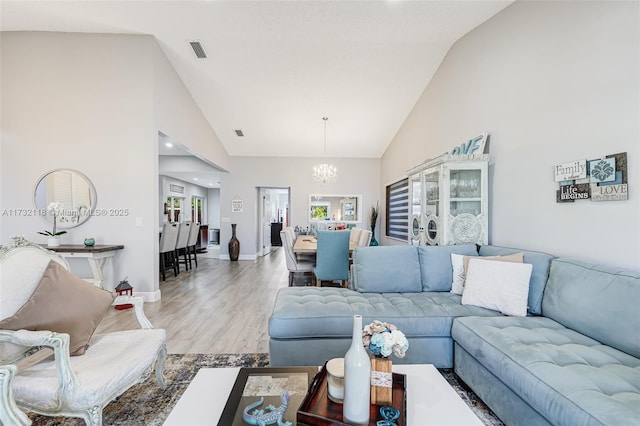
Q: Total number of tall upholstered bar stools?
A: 3